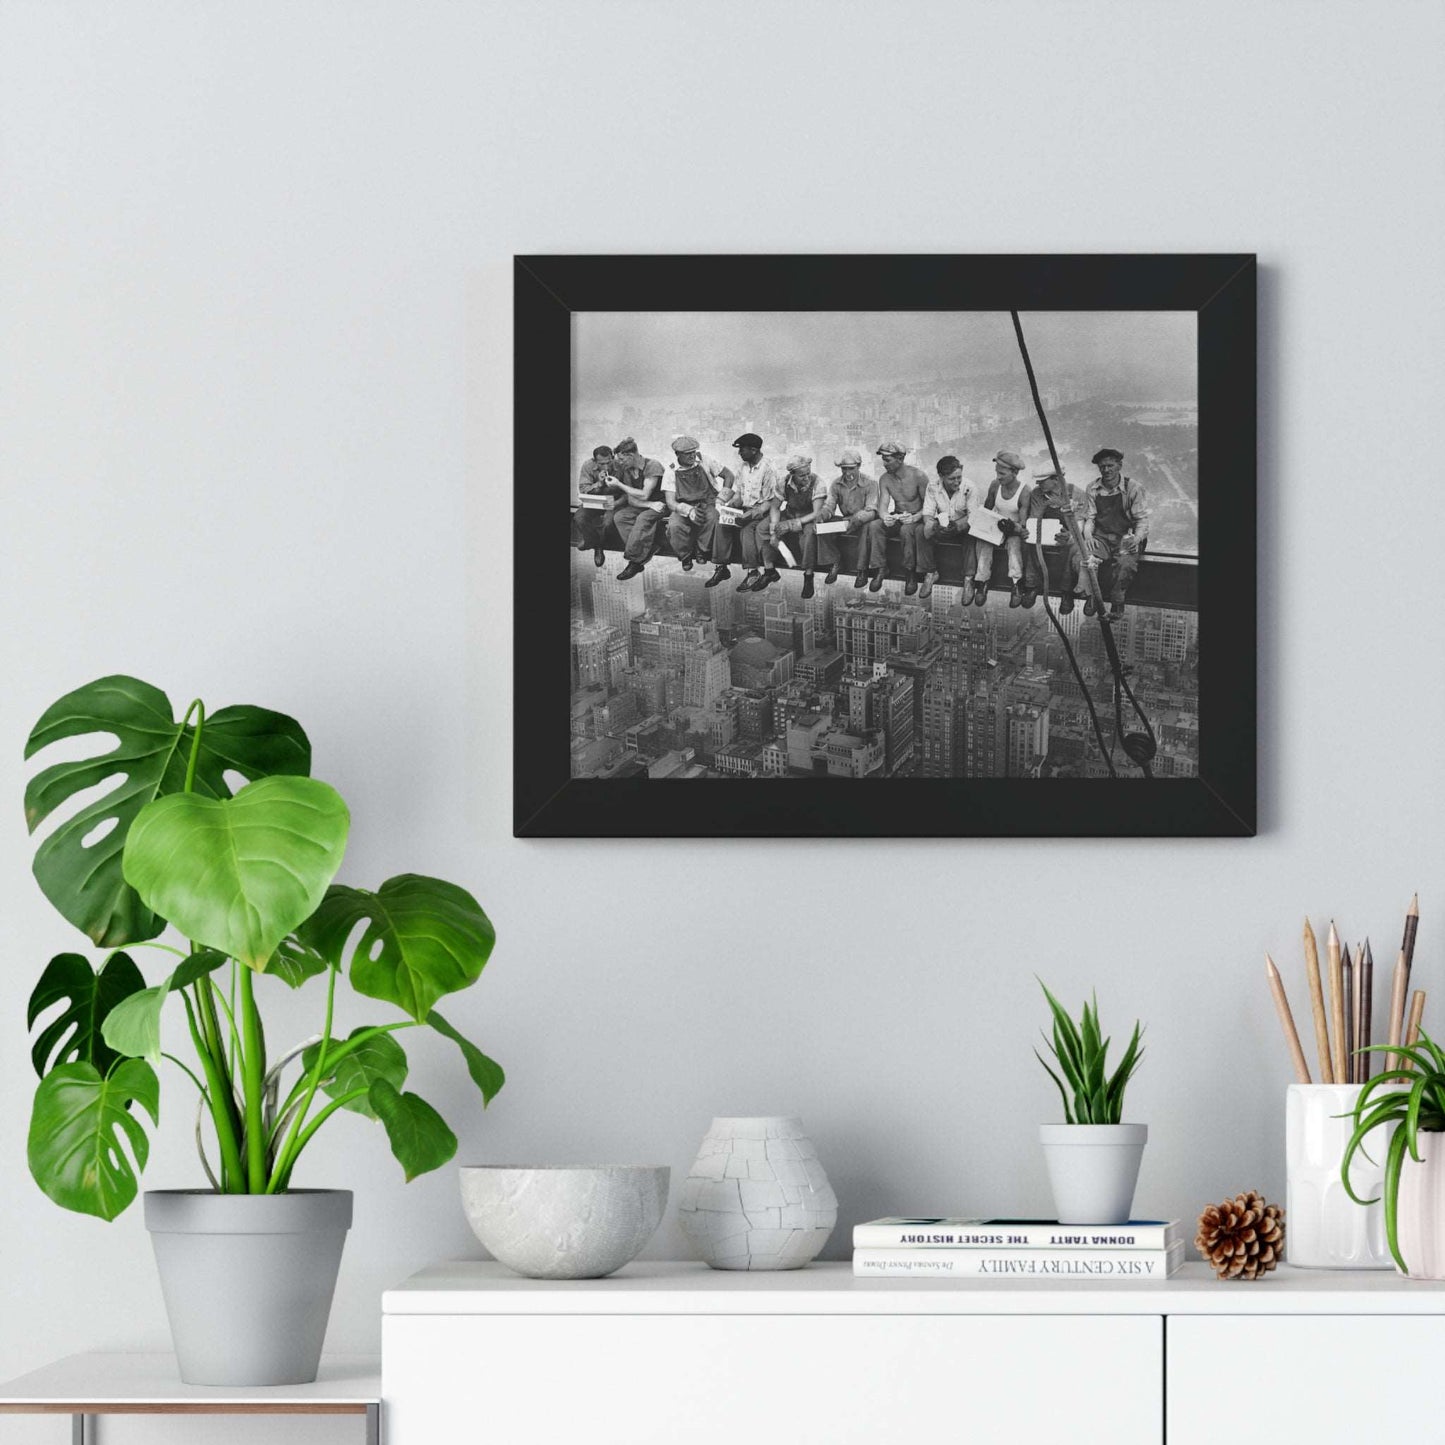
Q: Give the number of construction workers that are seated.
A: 11